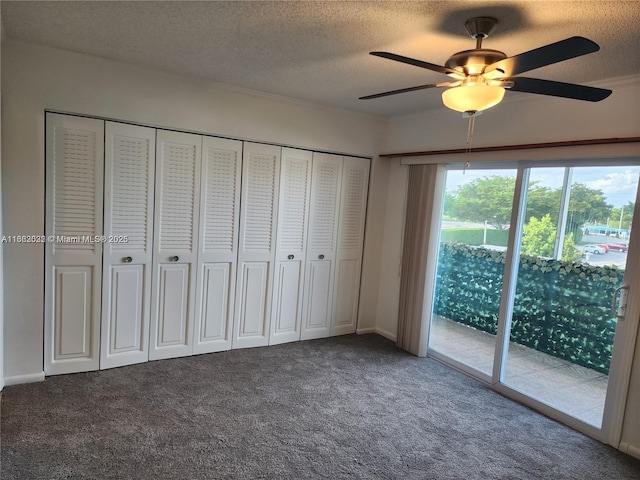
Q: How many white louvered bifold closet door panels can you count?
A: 8